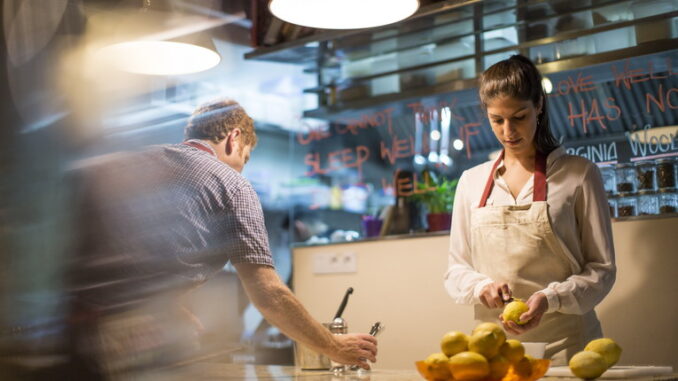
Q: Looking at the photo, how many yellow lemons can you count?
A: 11